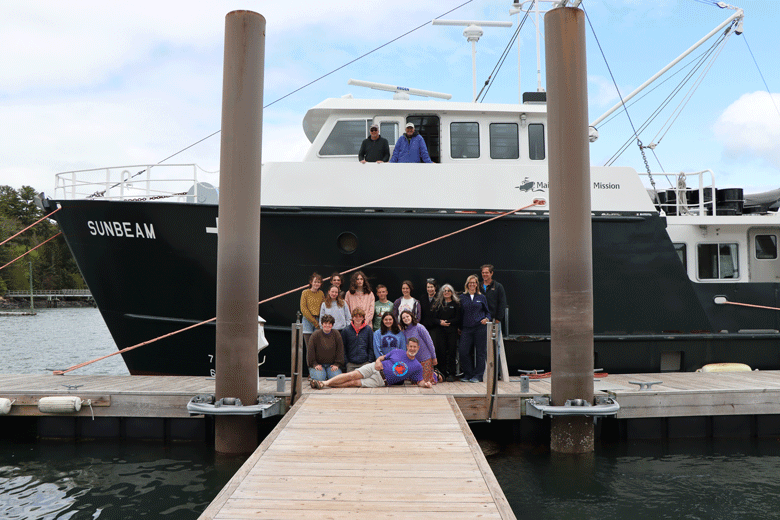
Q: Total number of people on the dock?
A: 15